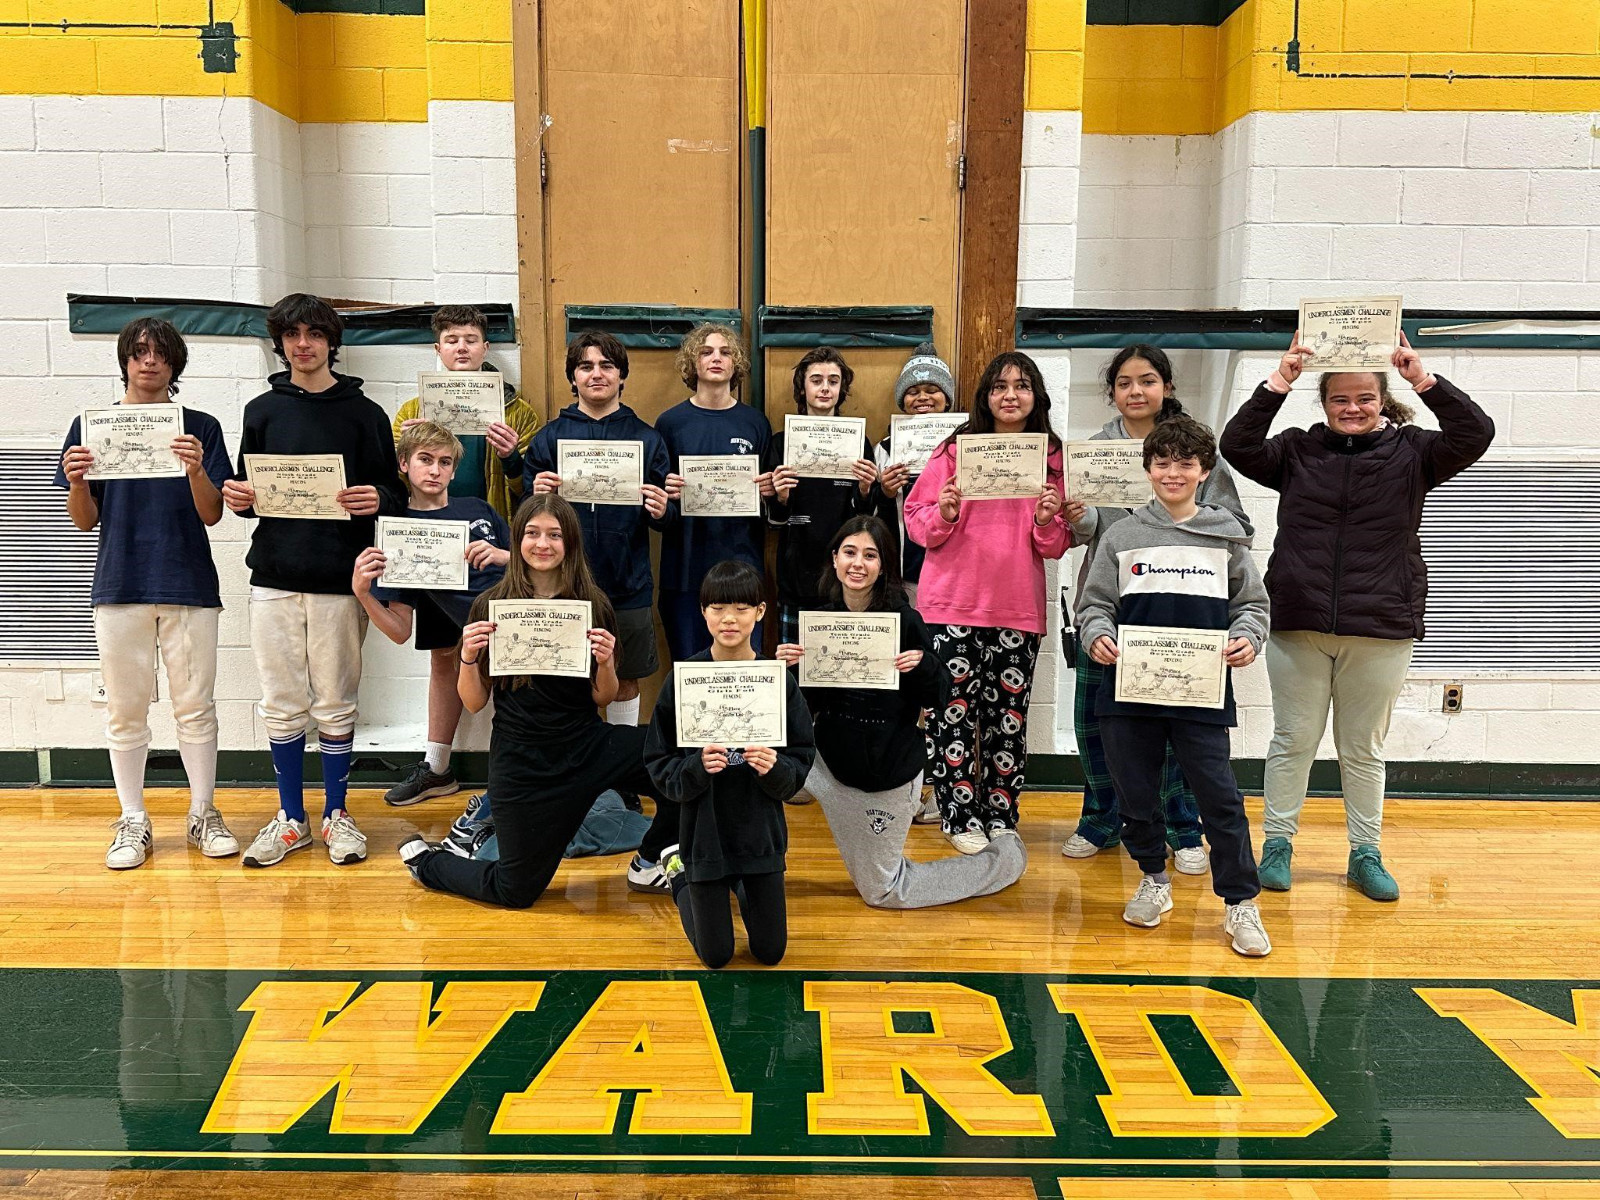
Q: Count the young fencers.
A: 15